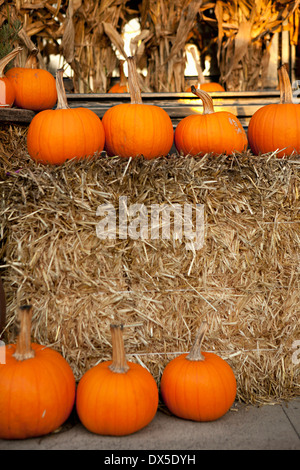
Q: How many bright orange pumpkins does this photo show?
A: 11